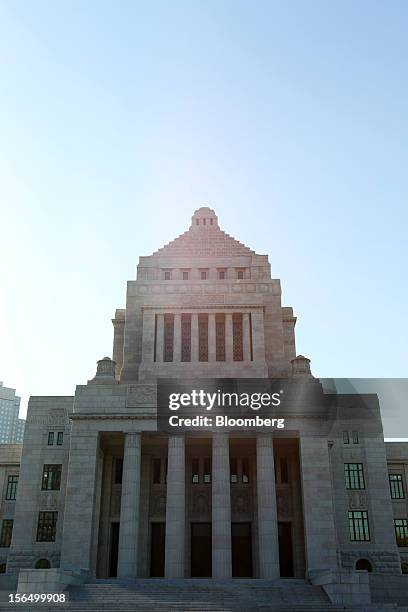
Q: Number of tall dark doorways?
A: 5